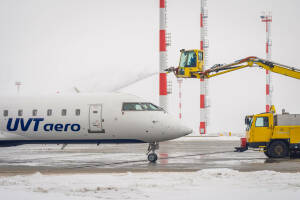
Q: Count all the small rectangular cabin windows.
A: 6